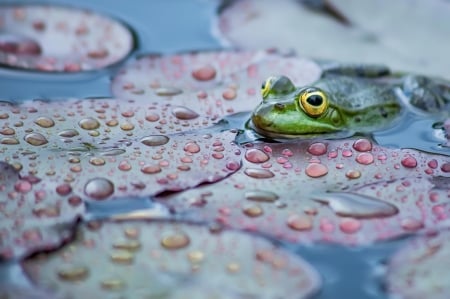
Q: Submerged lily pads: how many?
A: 0